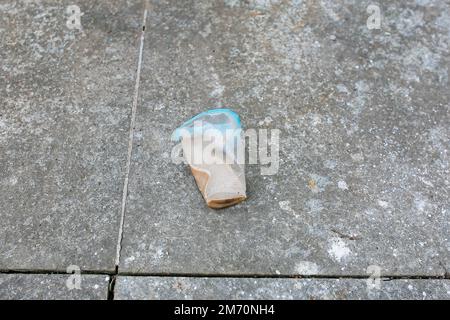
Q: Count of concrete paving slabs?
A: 4